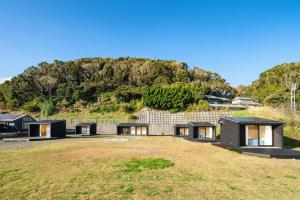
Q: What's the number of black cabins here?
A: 6